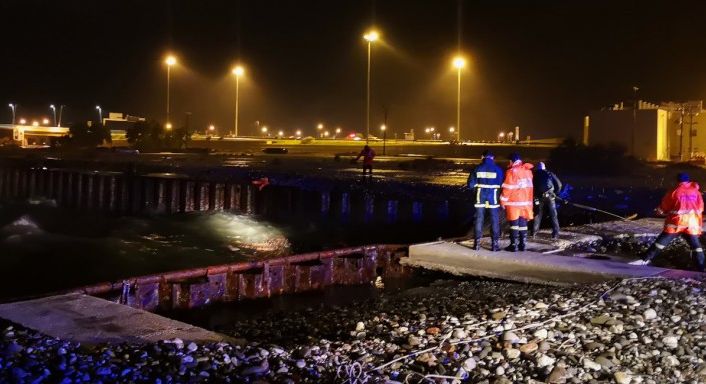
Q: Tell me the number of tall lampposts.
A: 4